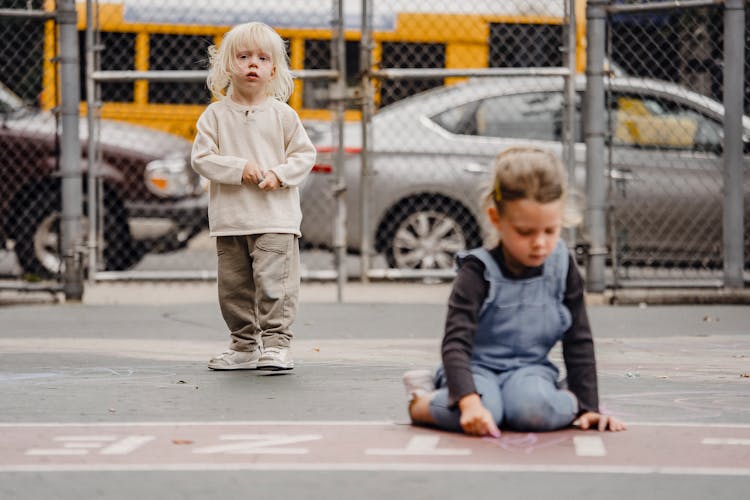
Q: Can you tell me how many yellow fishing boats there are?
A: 0